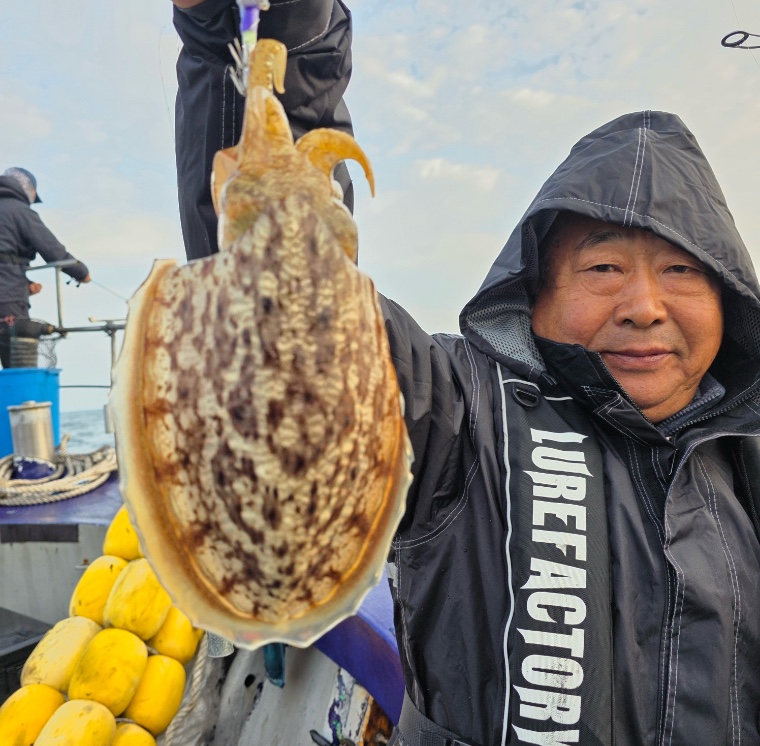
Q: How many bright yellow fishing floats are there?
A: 10